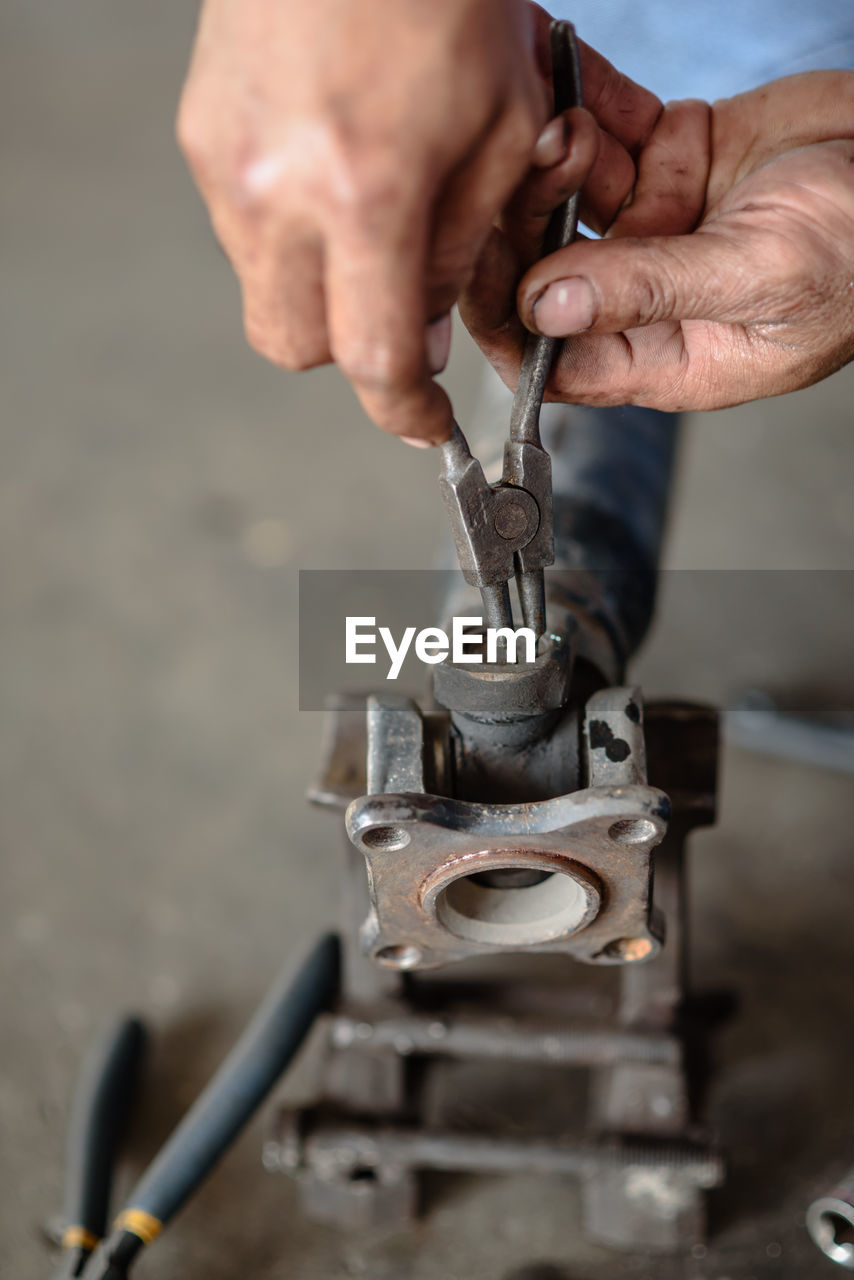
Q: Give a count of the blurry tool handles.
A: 2